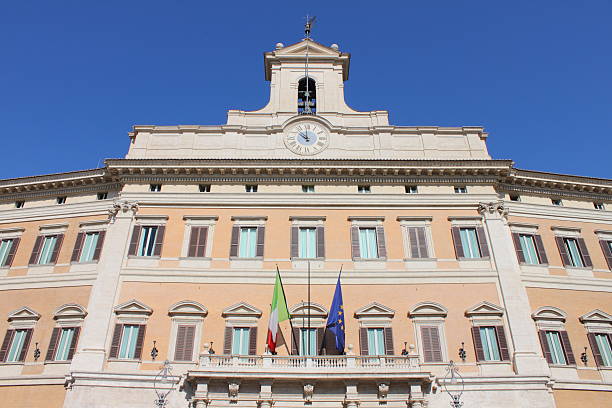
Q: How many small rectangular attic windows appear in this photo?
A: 13